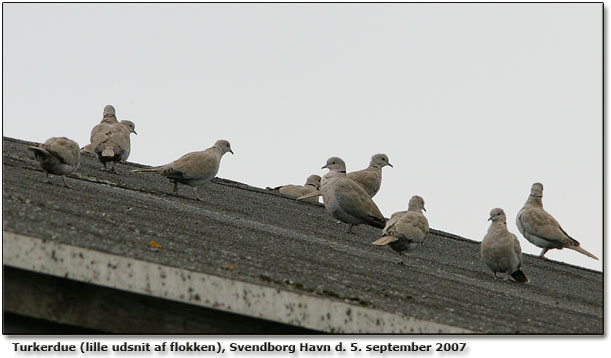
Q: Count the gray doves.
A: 10